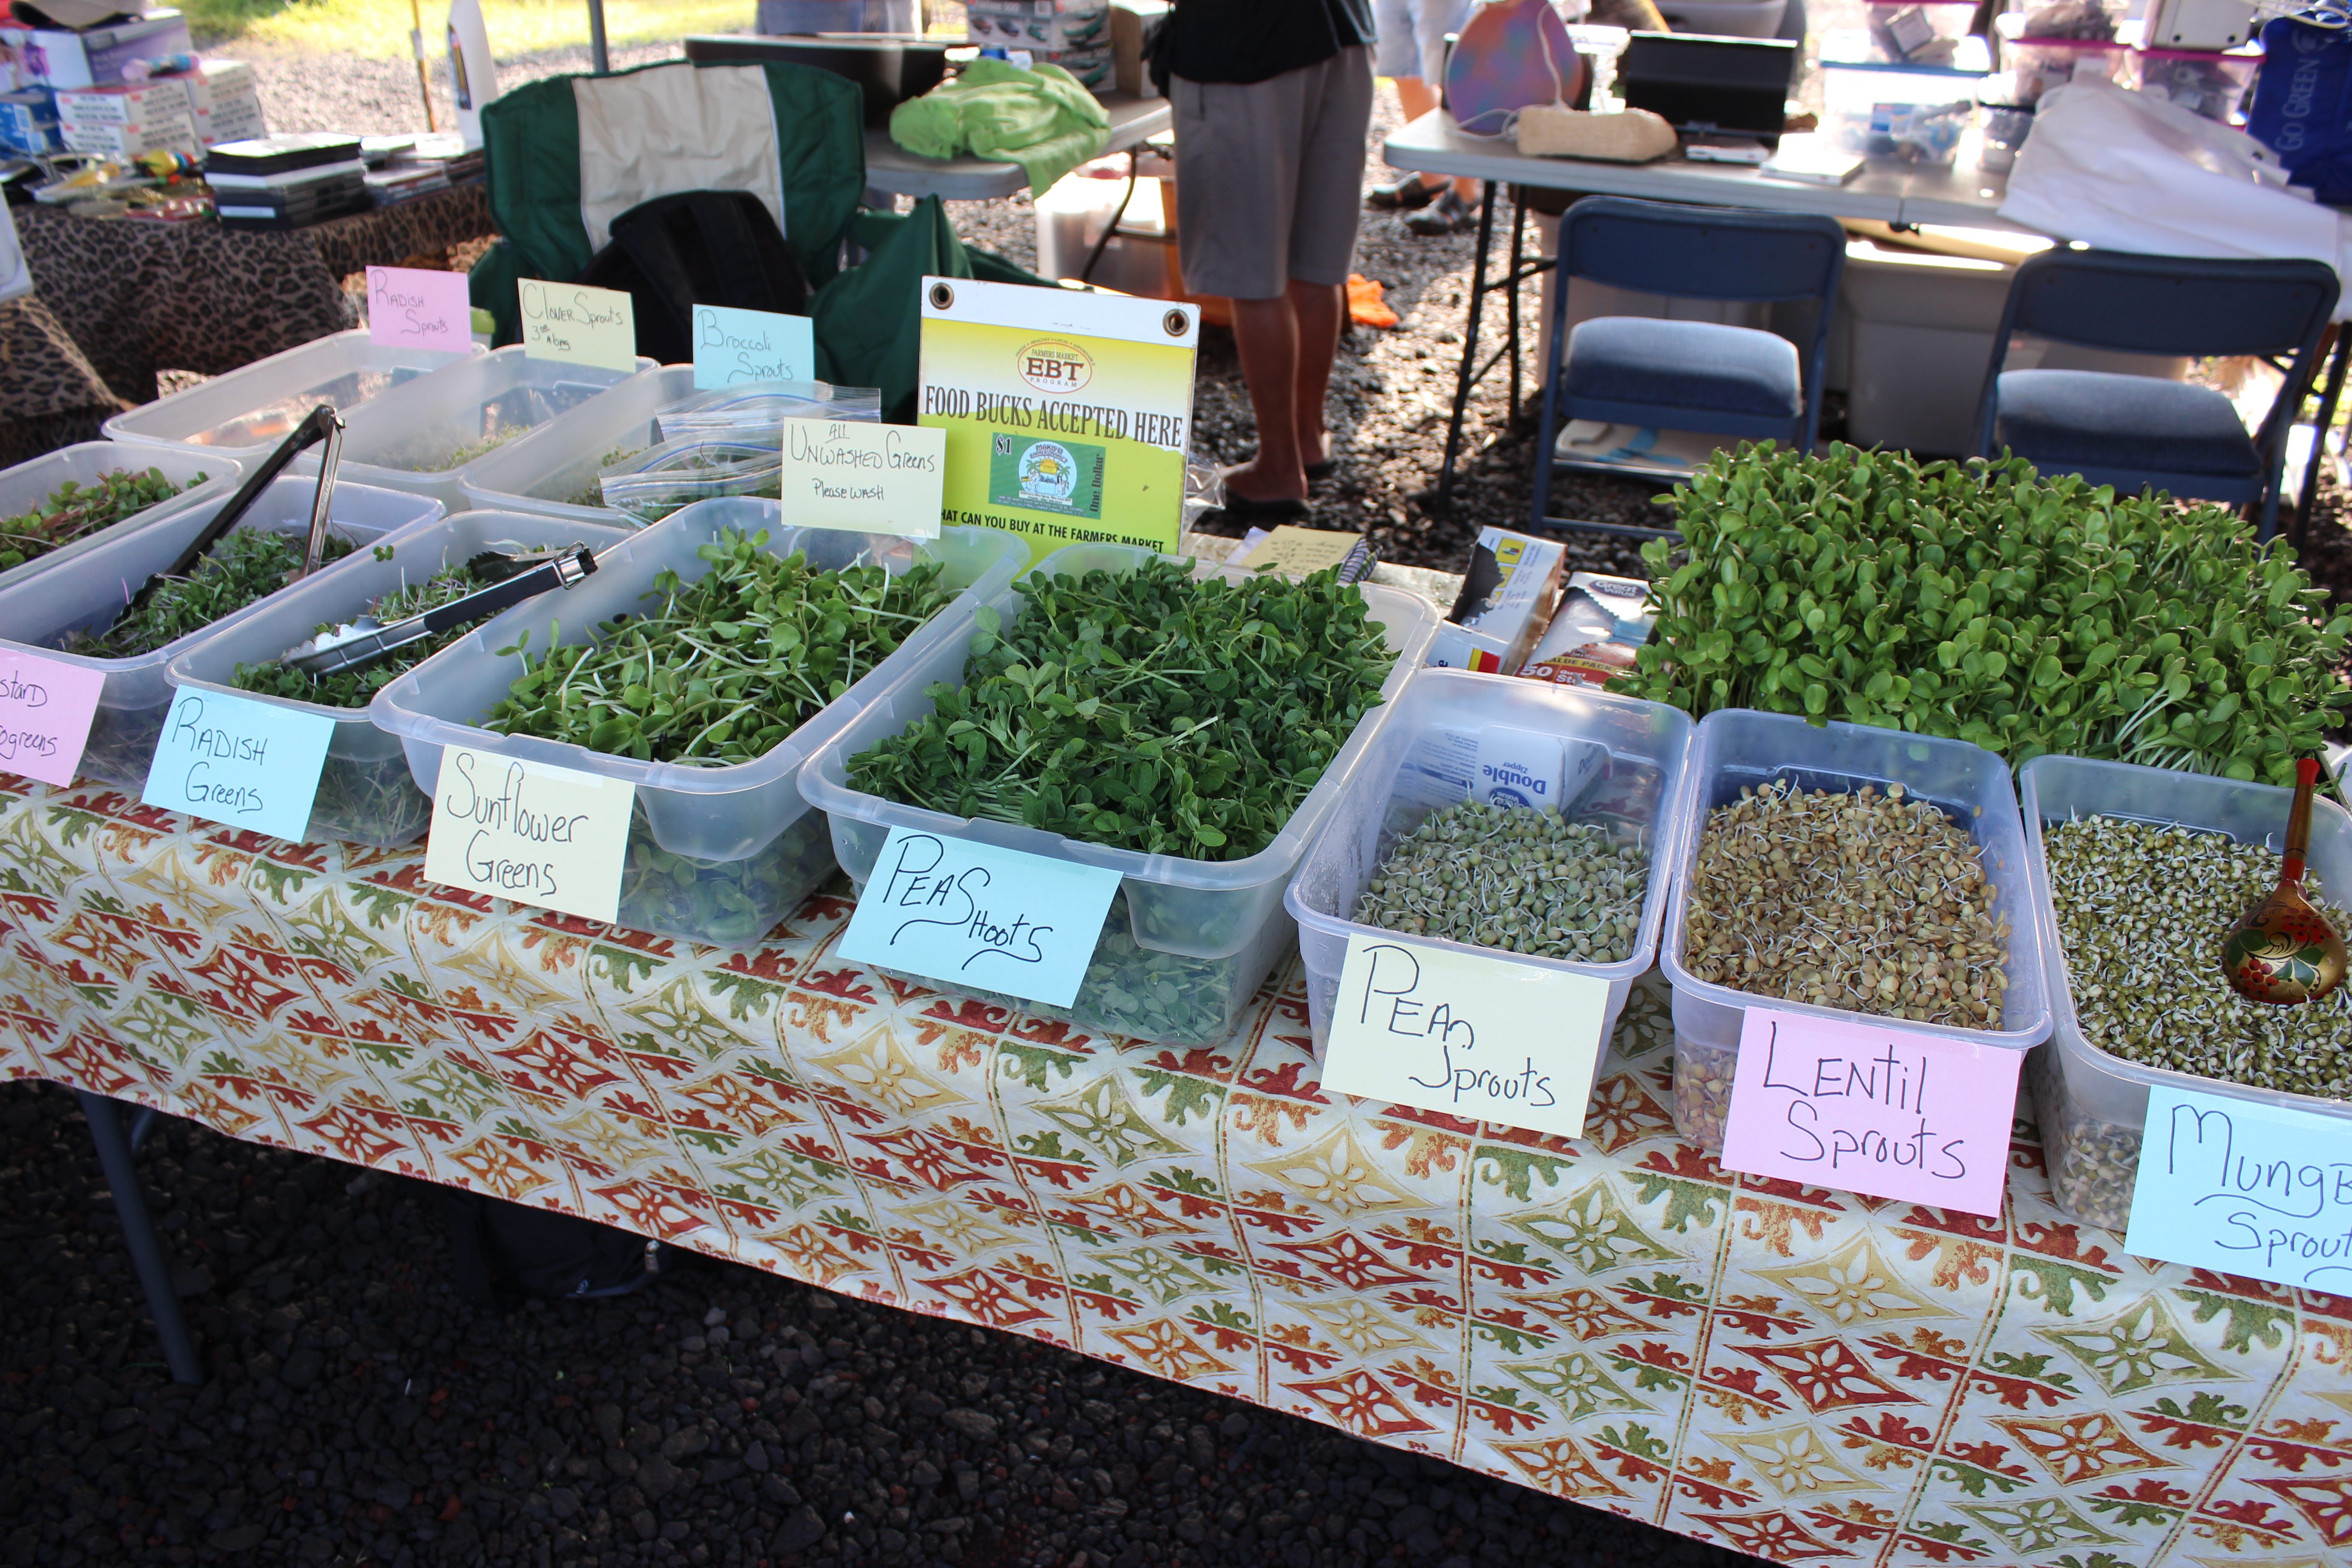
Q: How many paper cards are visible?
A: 11